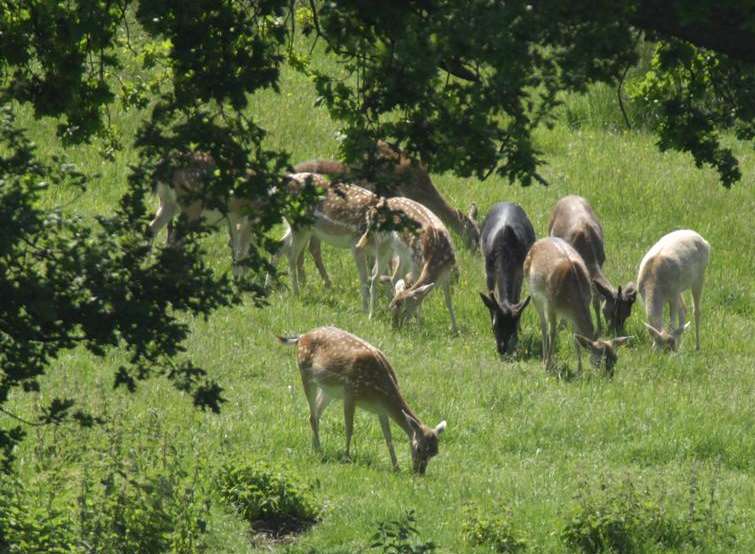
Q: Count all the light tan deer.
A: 1